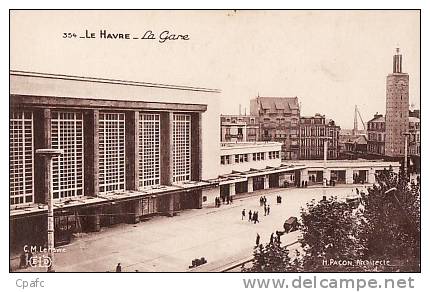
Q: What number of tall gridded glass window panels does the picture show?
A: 5